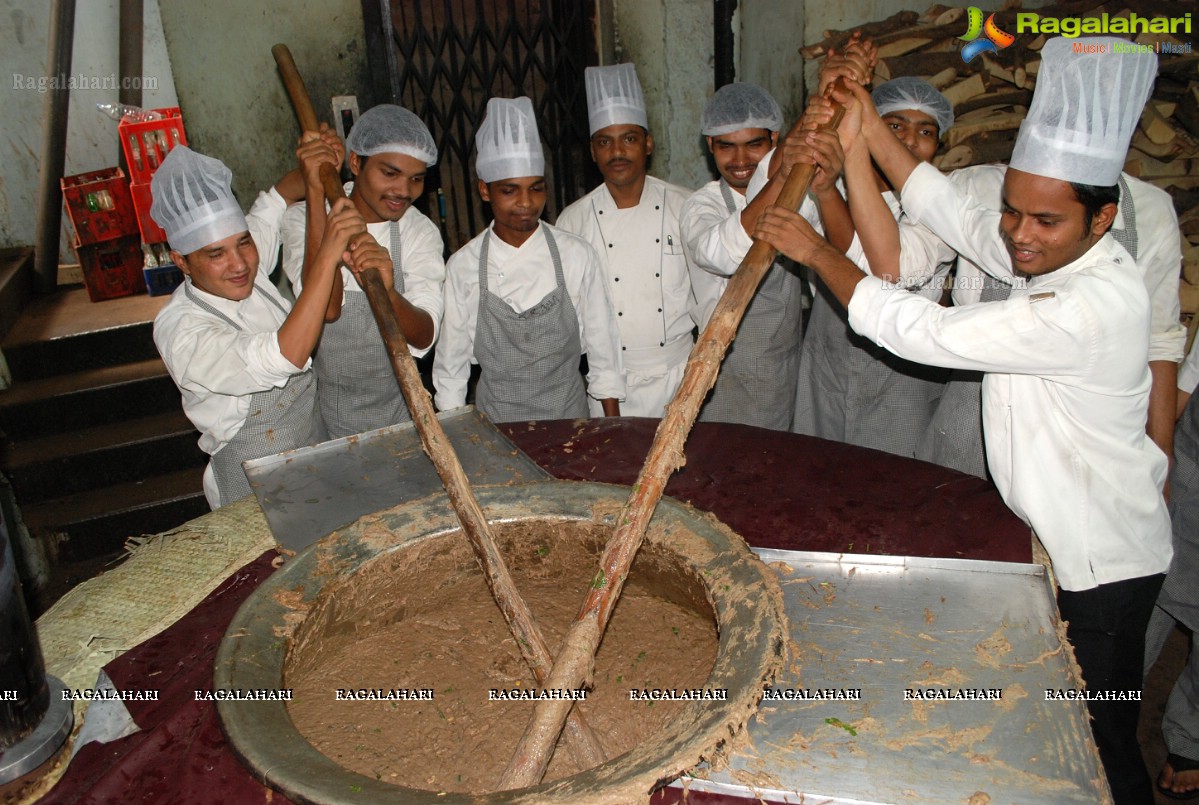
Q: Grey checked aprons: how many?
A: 7